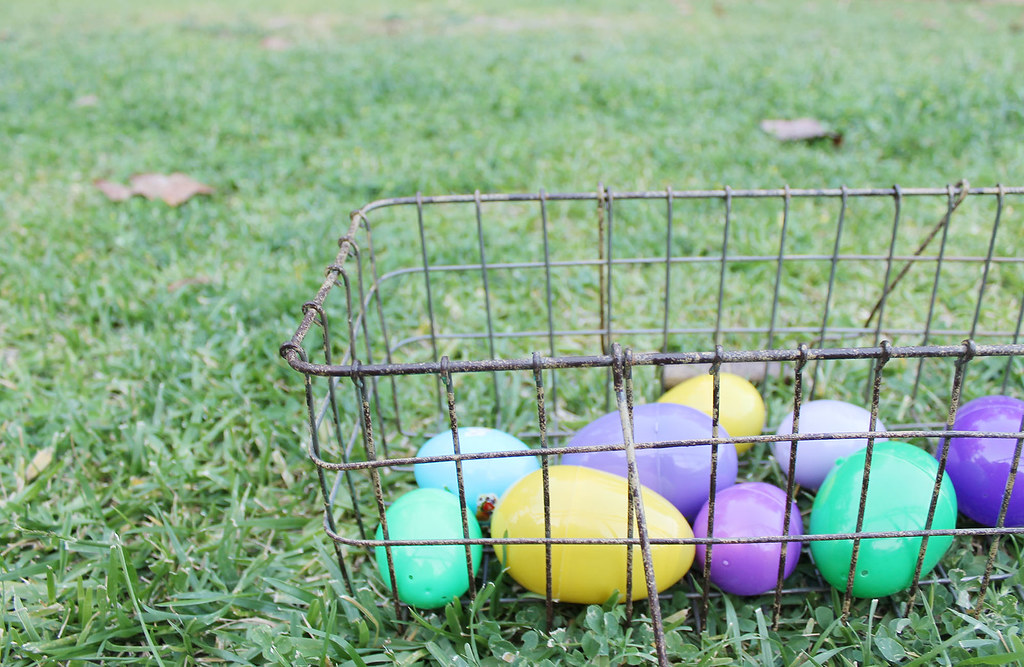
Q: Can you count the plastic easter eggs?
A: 9